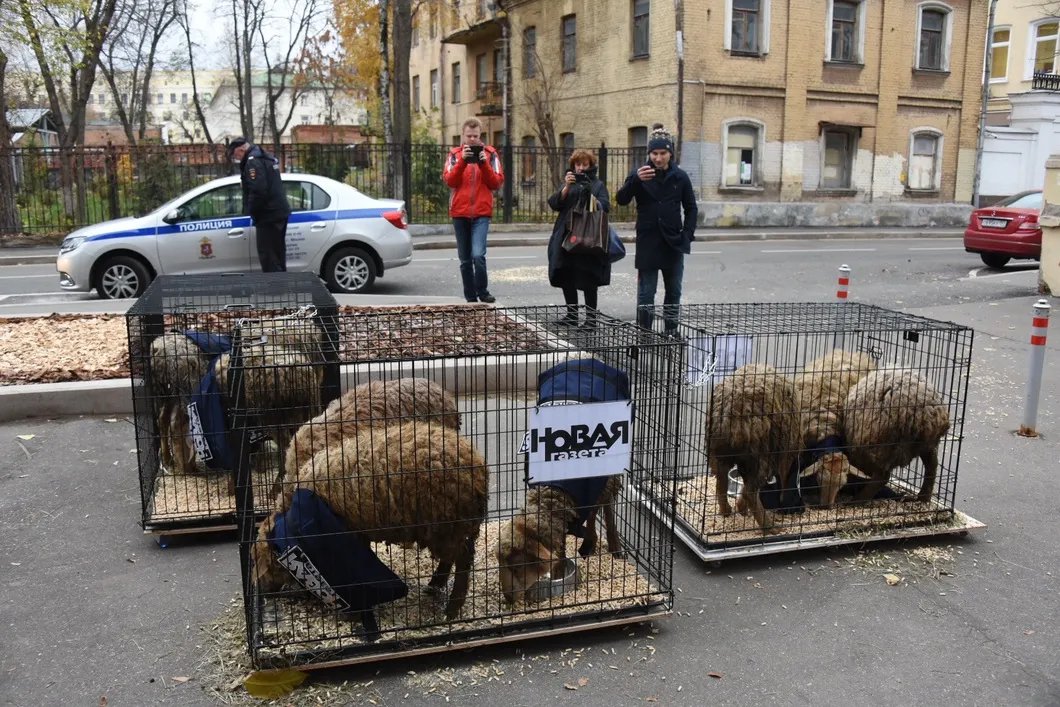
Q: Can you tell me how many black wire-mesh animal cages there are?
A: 3